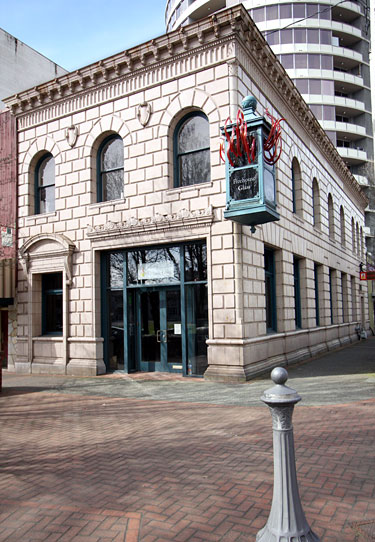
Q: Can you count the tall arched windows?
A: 10